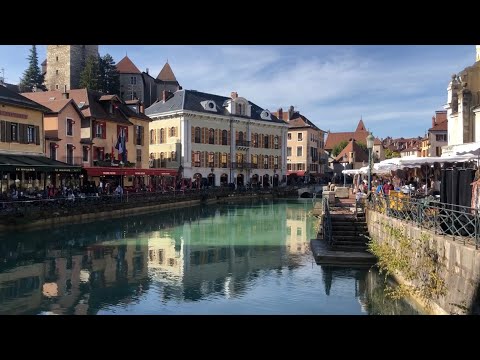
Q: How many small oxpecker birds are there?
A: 0